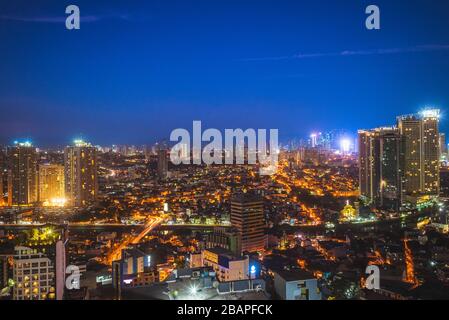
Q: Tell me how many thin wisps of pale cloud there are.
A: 2